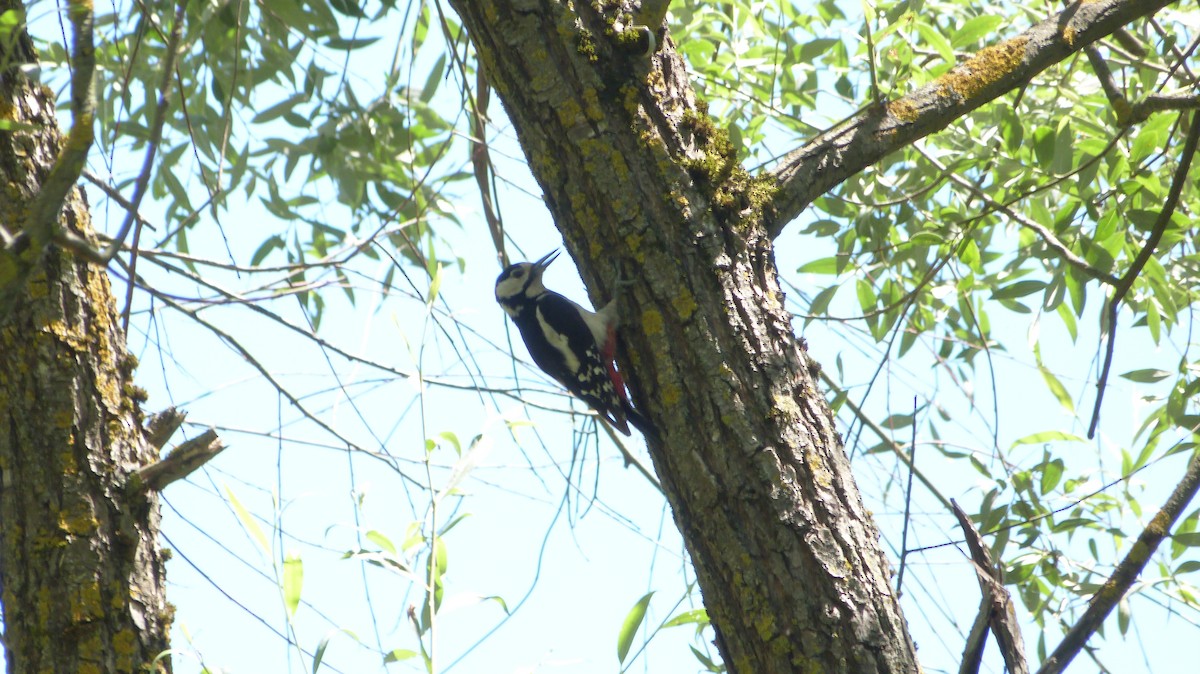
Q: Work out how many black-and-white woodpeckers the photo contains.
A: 1